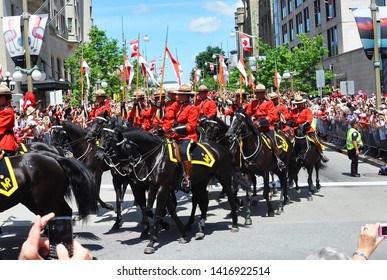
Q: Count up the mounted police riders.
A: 11